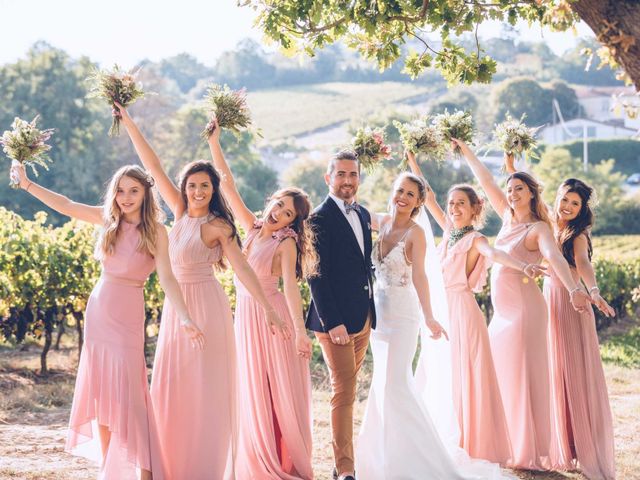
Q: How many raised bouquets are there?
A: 7